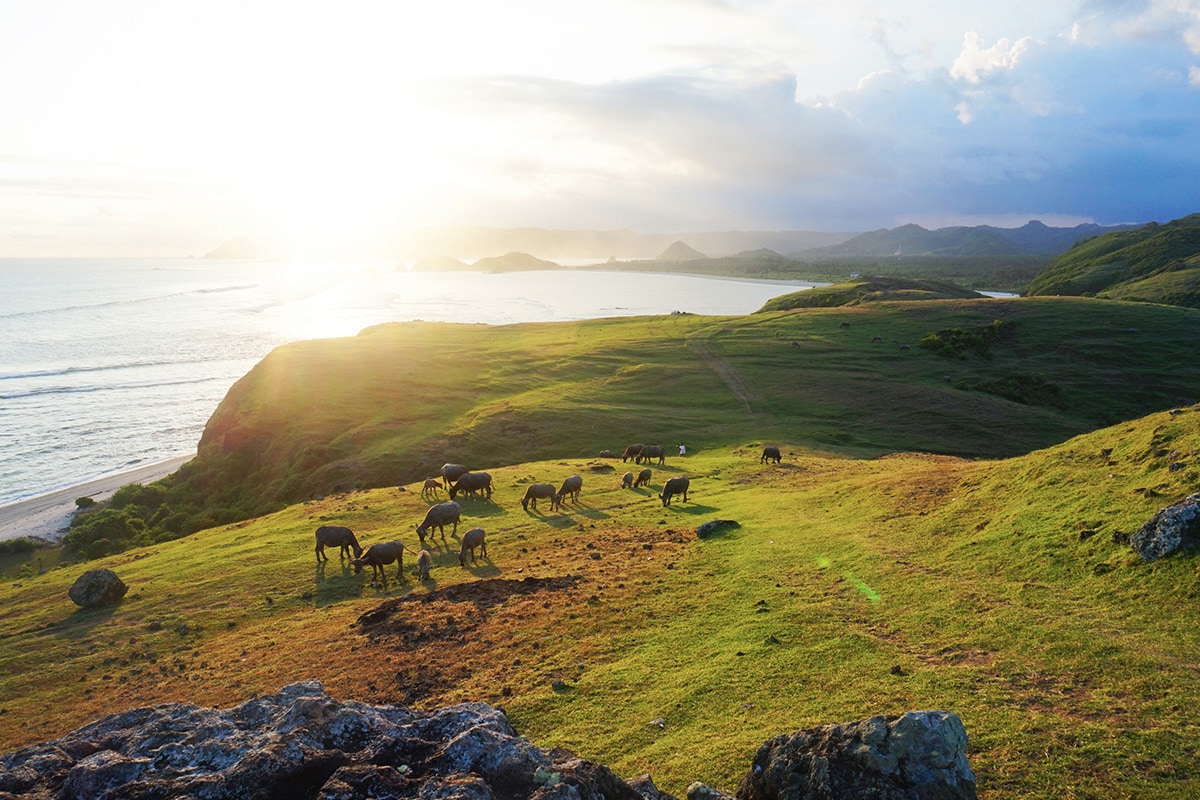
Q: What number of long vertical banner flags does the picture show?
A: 0